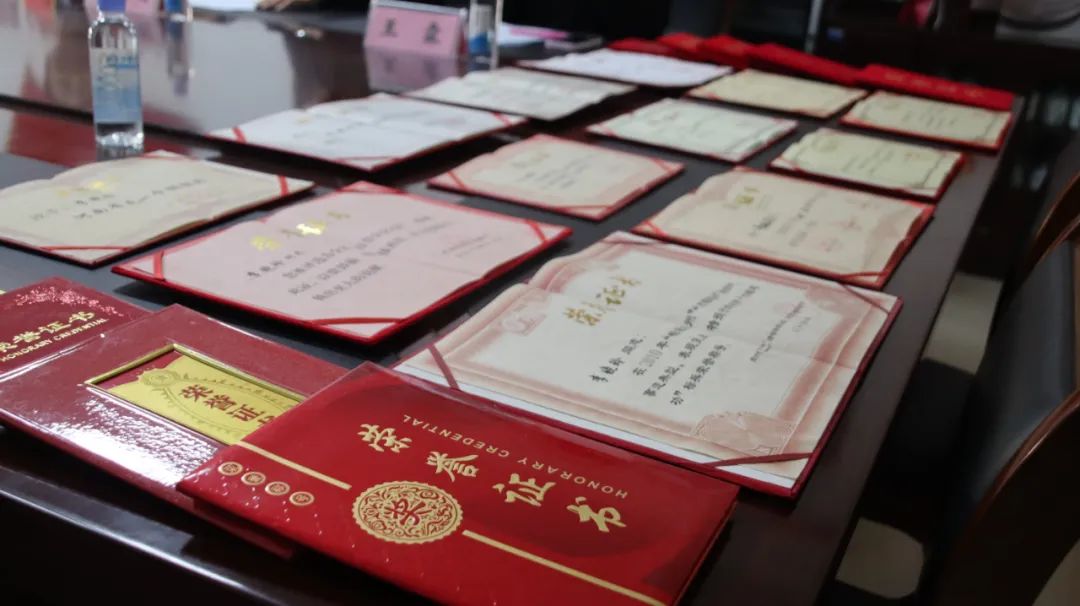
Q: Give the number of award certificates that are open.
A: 12